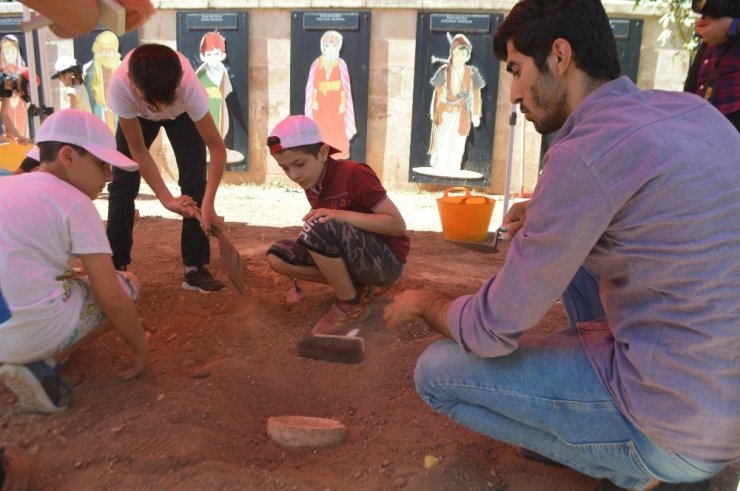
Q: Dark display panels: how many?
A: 6